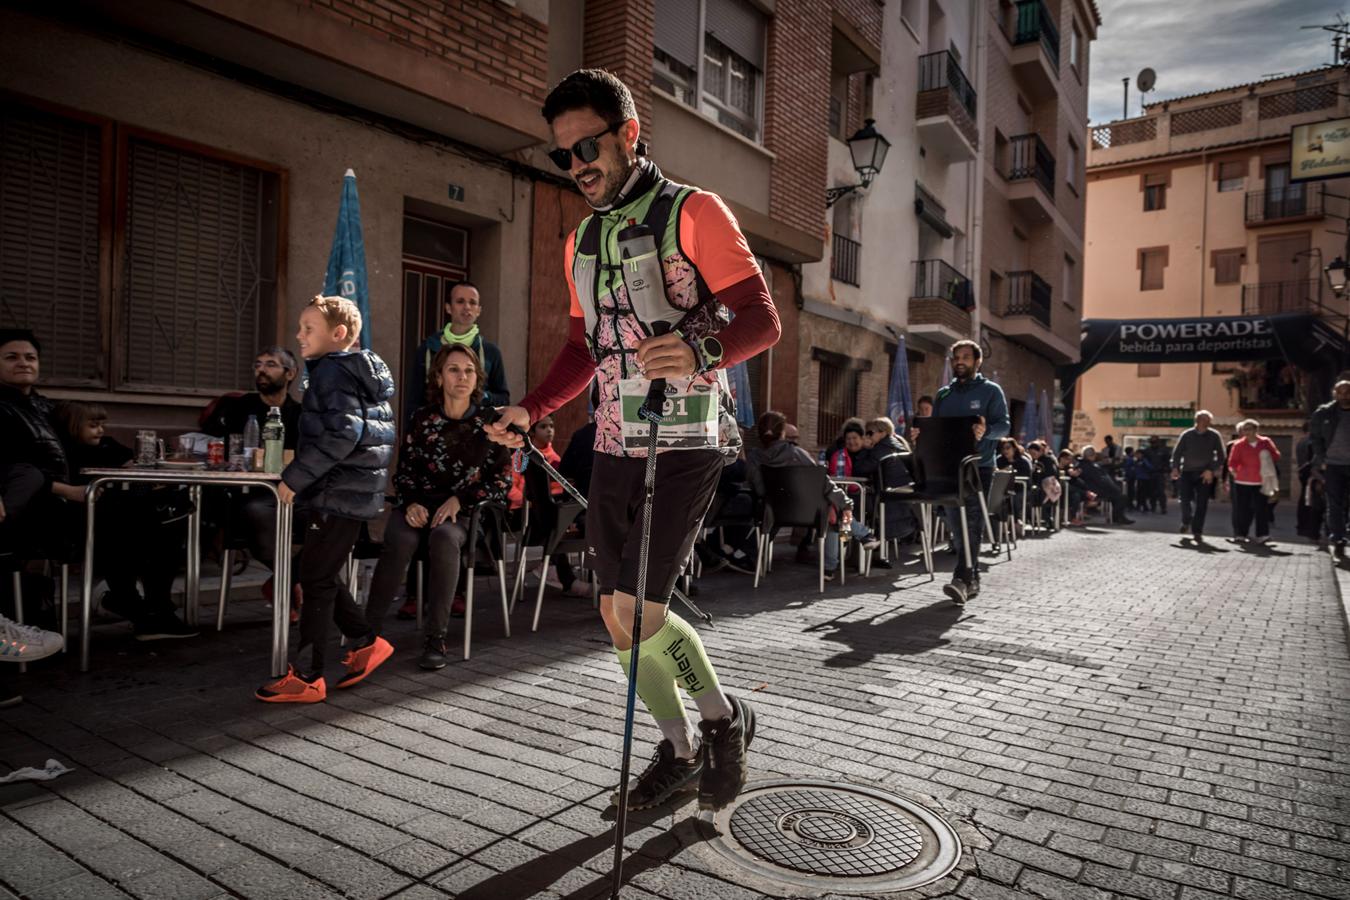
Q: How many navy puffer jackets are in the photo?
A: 1